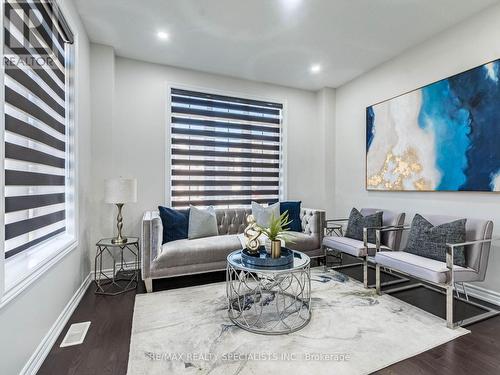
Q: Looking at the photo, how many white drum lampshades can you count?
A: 1